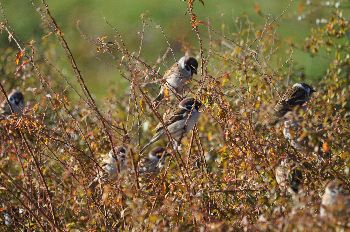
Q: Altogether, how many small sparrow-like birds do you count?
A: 9